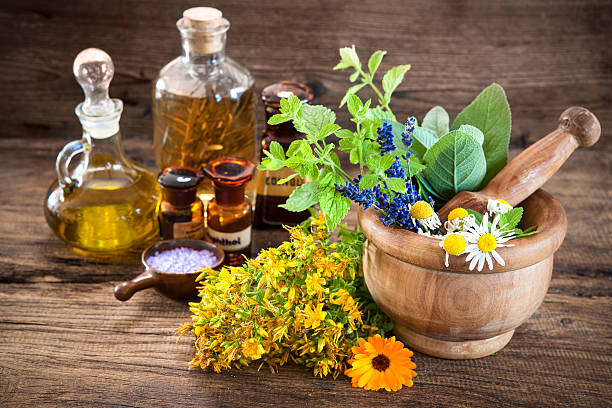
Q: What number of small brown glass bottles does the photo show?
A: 2